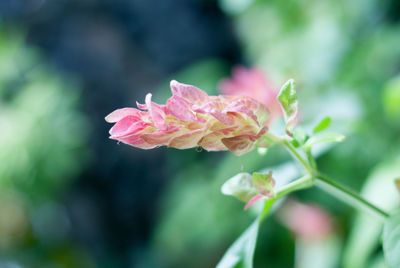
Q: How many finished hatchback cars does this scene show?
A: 0